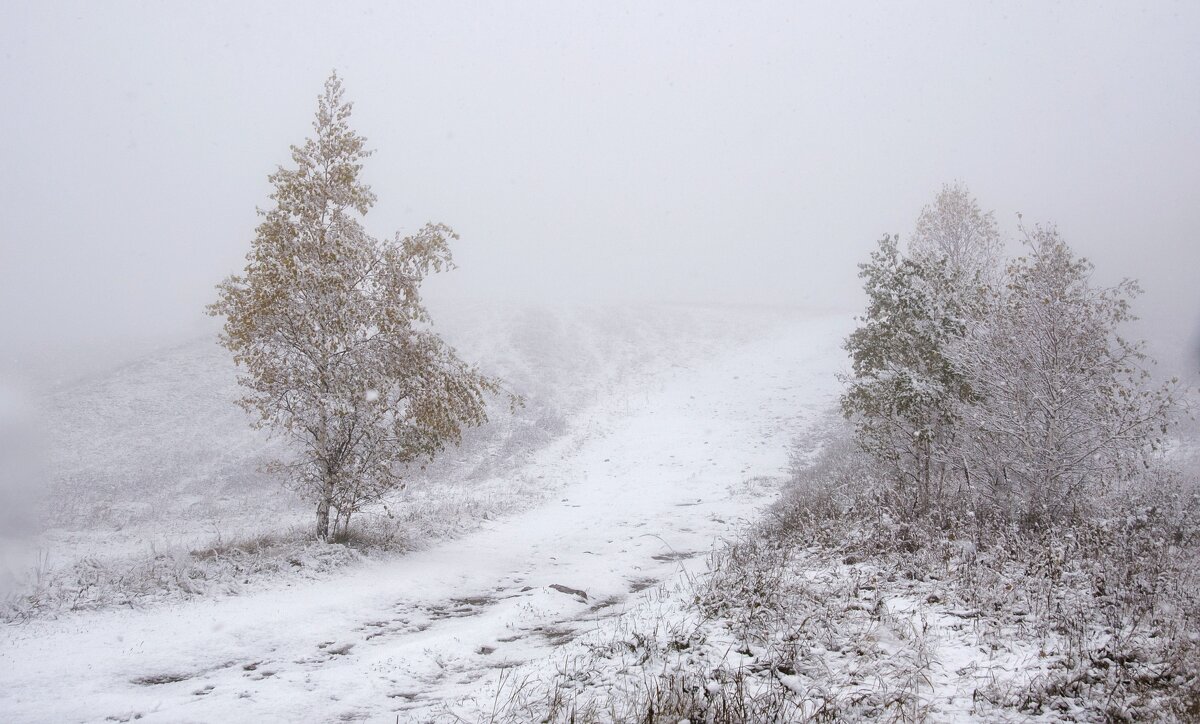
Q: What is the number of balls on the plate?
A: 0